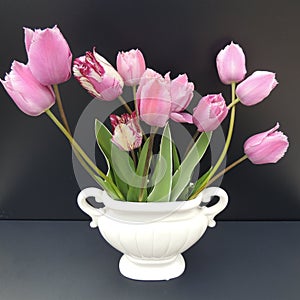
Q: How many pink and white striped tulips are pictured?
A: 2